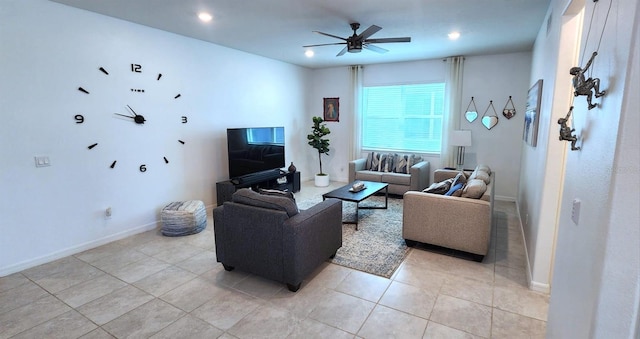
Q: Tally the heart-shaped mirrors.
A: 3